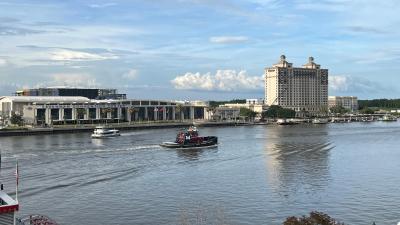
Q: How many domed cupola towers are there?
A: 2